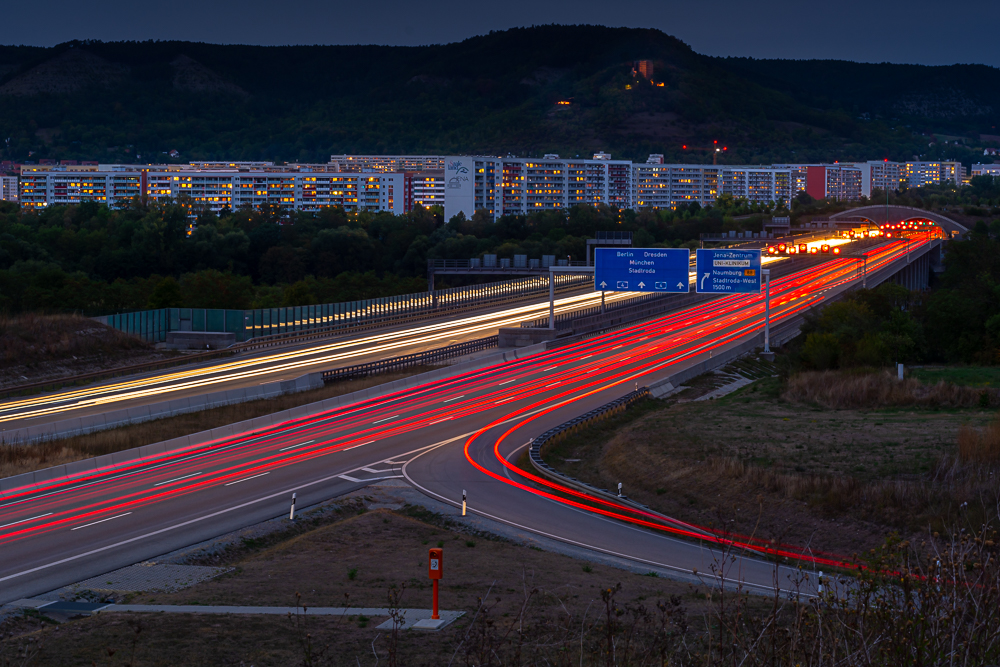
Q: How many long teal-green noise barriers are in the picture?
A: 1